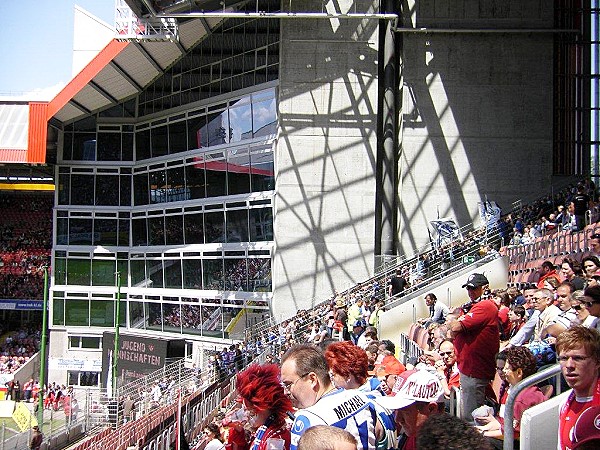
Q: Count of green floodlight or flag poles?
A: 2